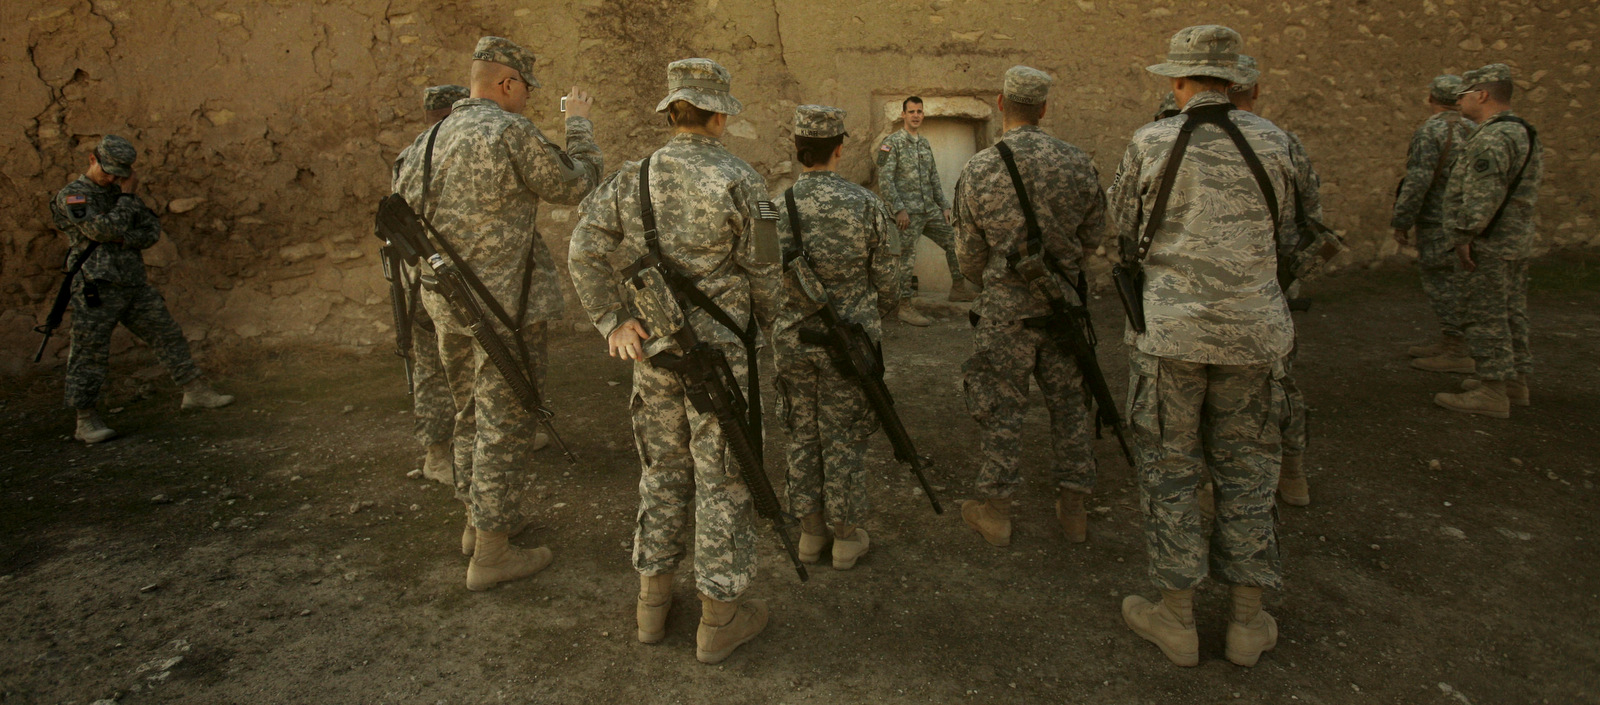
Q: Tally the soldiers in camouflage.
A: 12